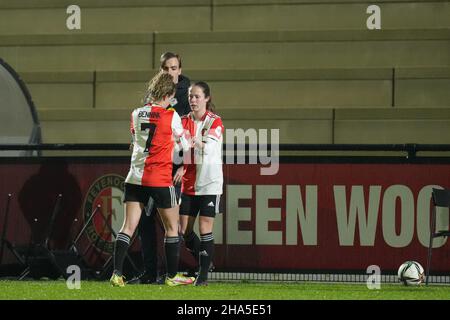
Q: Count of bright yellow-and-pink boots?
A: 2